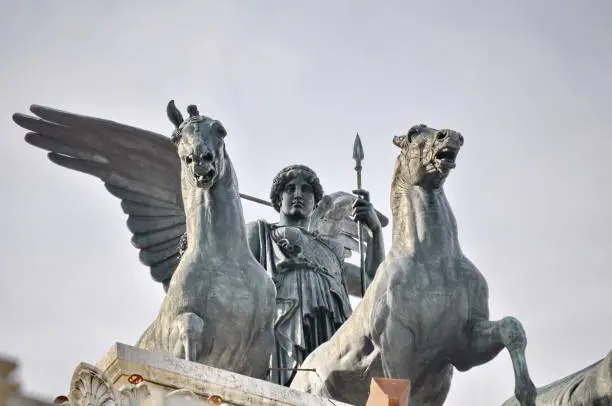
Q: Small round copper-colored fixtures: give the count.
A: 3